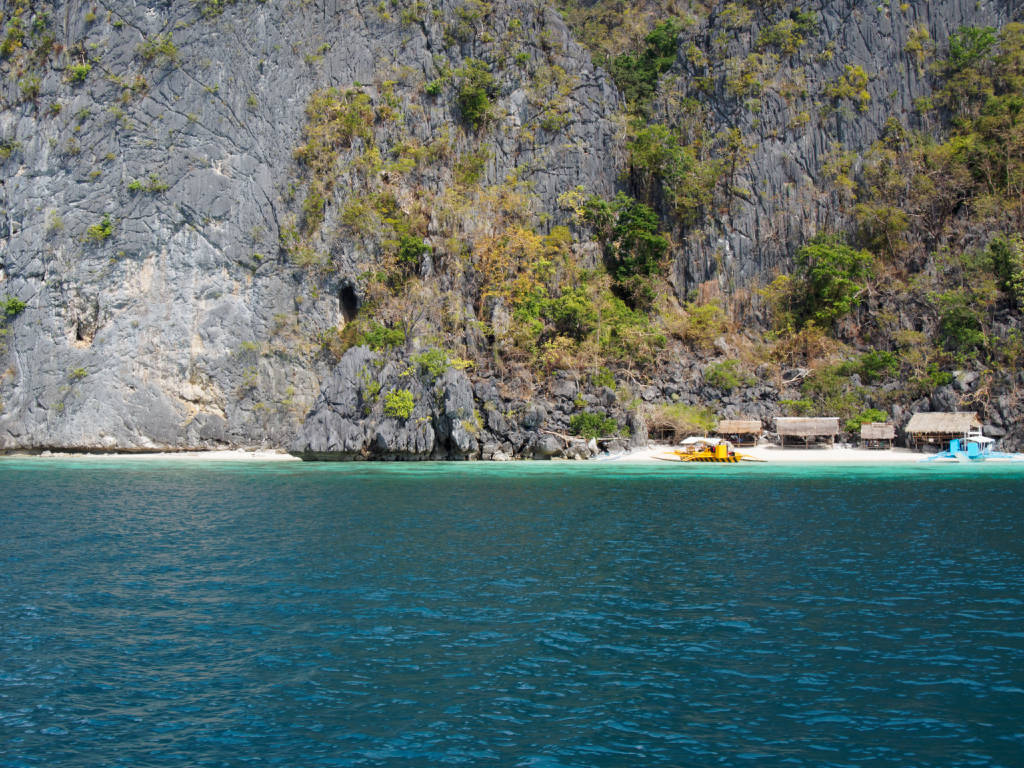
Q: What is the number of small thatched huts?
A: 4